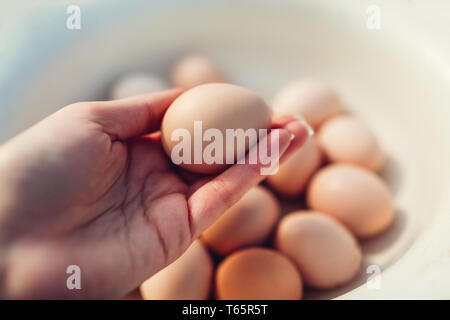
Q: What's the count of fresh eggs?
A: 11